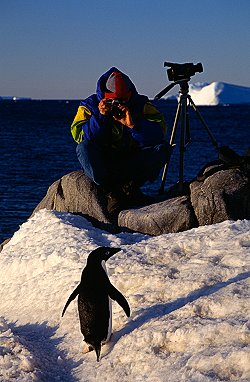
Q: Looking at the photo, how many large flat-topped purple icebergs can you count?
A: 0